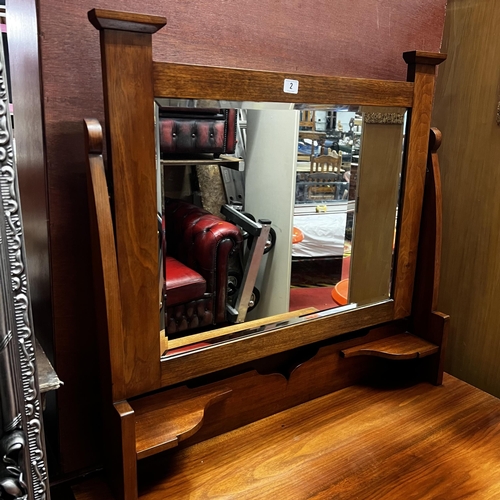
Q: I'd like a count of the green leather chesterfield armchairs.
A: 0